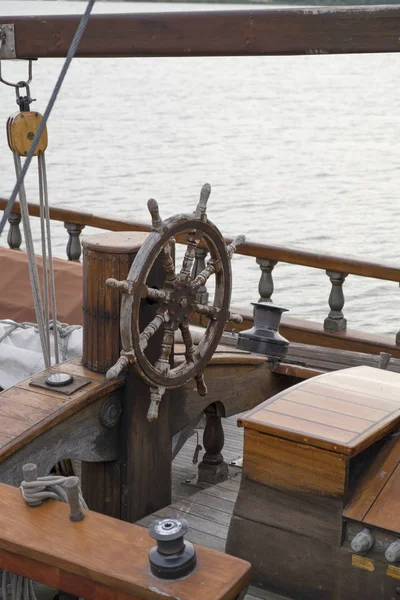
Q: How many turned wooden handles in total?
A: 8